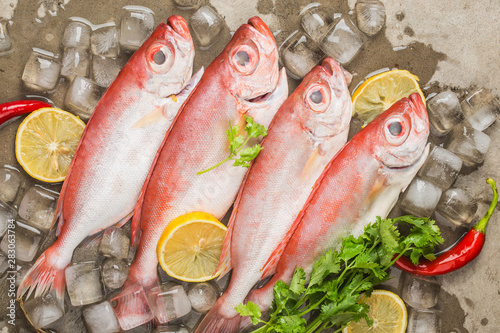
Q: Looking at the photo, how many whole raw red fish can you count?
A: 4